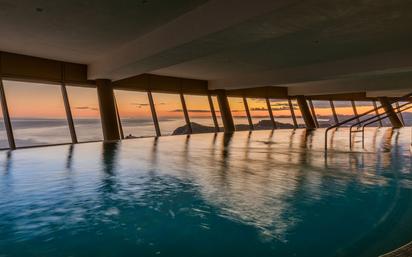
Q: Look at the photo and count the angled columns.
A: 4